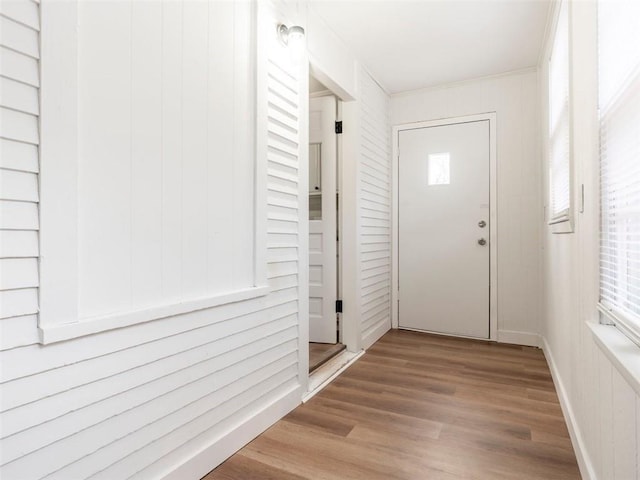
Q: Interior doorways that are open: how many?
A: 1